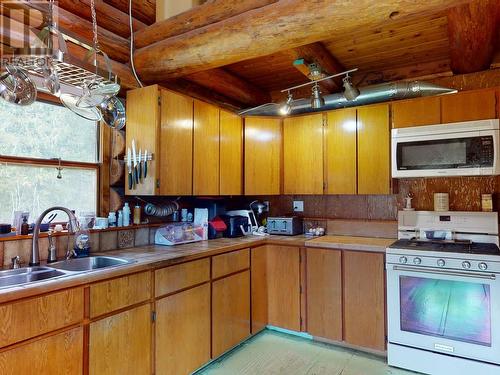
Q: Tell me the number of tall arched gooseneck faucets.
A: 1